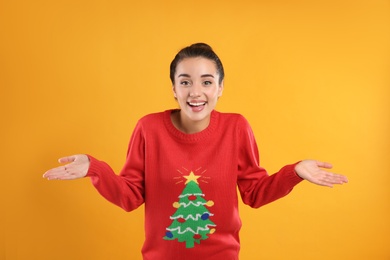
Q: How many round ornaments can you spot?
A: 8